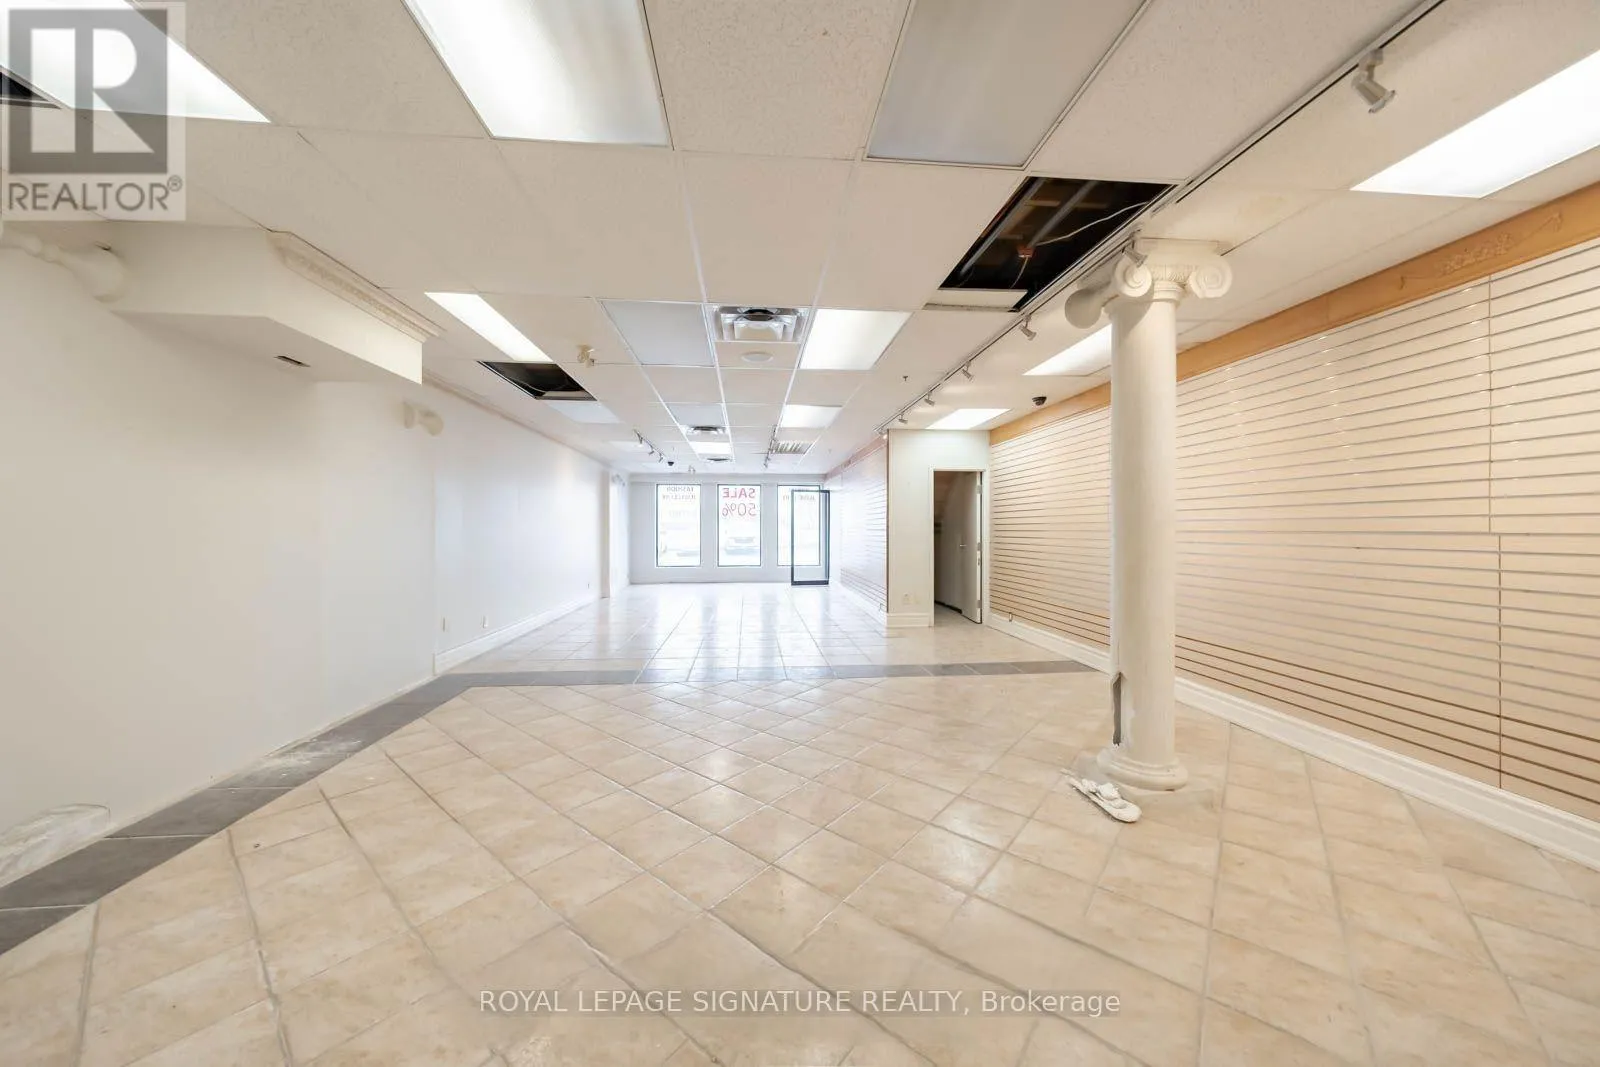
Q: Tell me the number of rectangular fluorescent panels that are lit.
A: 9